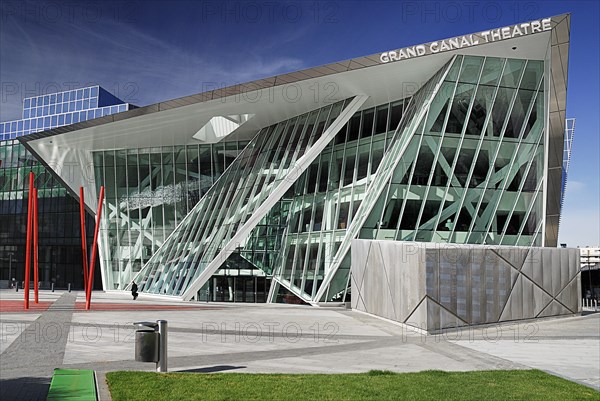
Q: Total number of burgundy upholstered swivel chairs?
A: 0